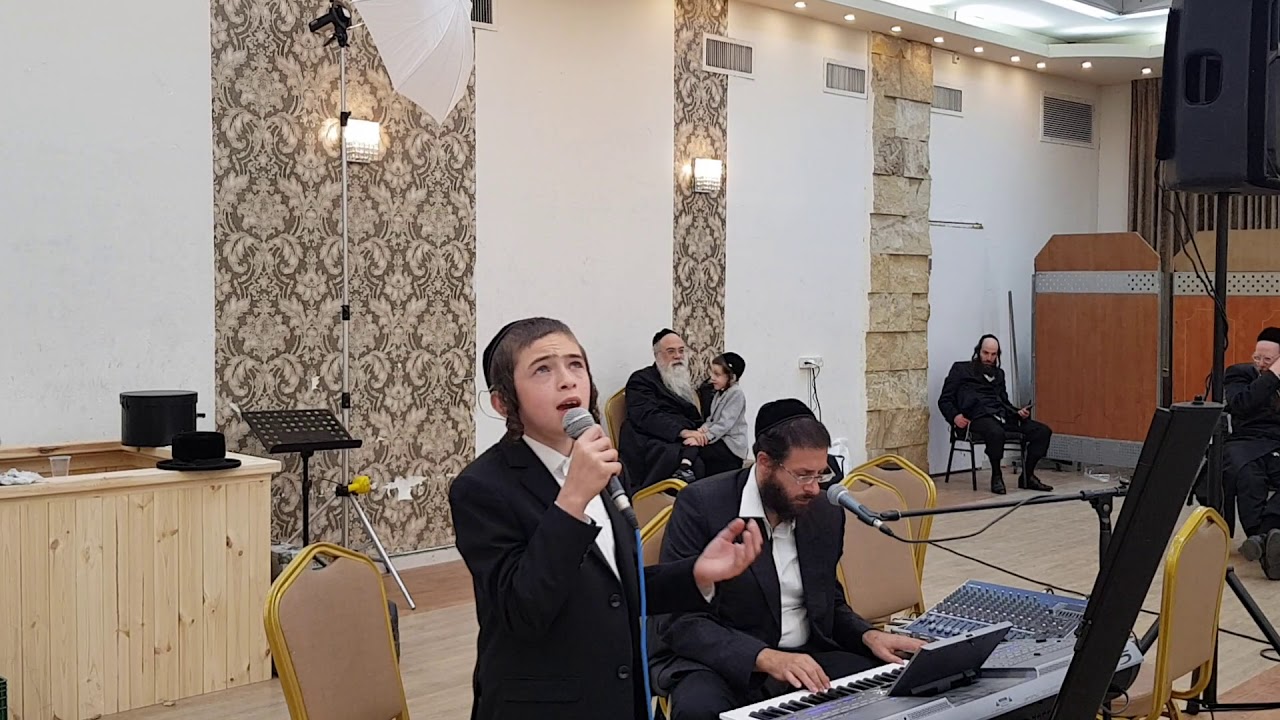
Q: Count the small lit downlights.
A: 9